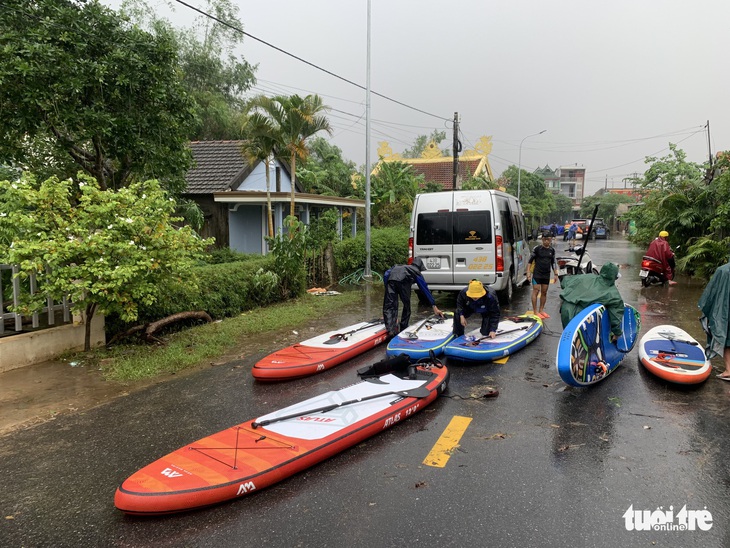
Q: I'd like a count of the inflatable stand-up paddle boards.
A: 6